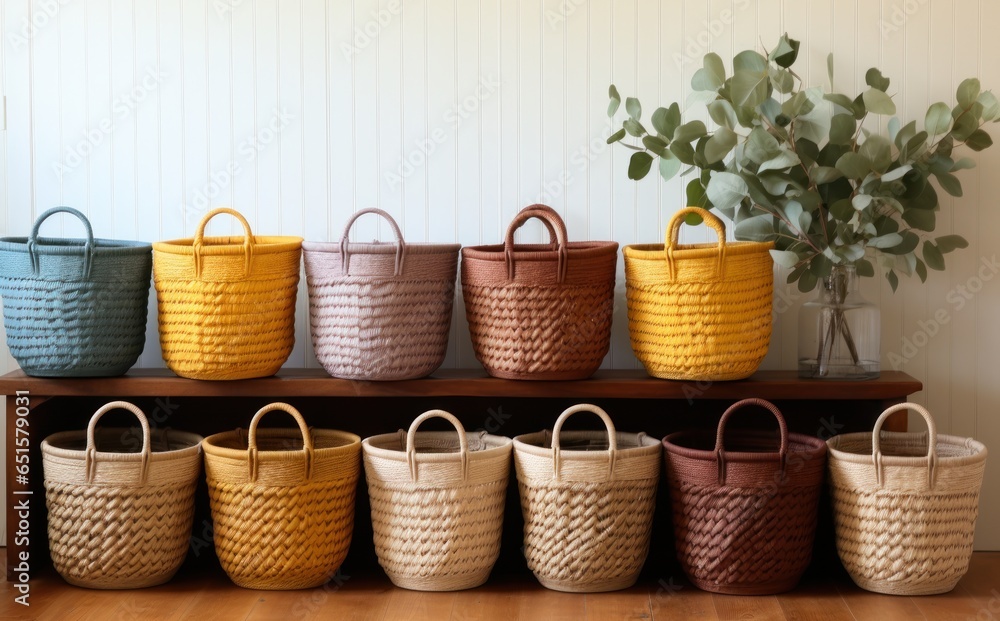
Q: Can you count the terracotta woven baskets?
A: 1